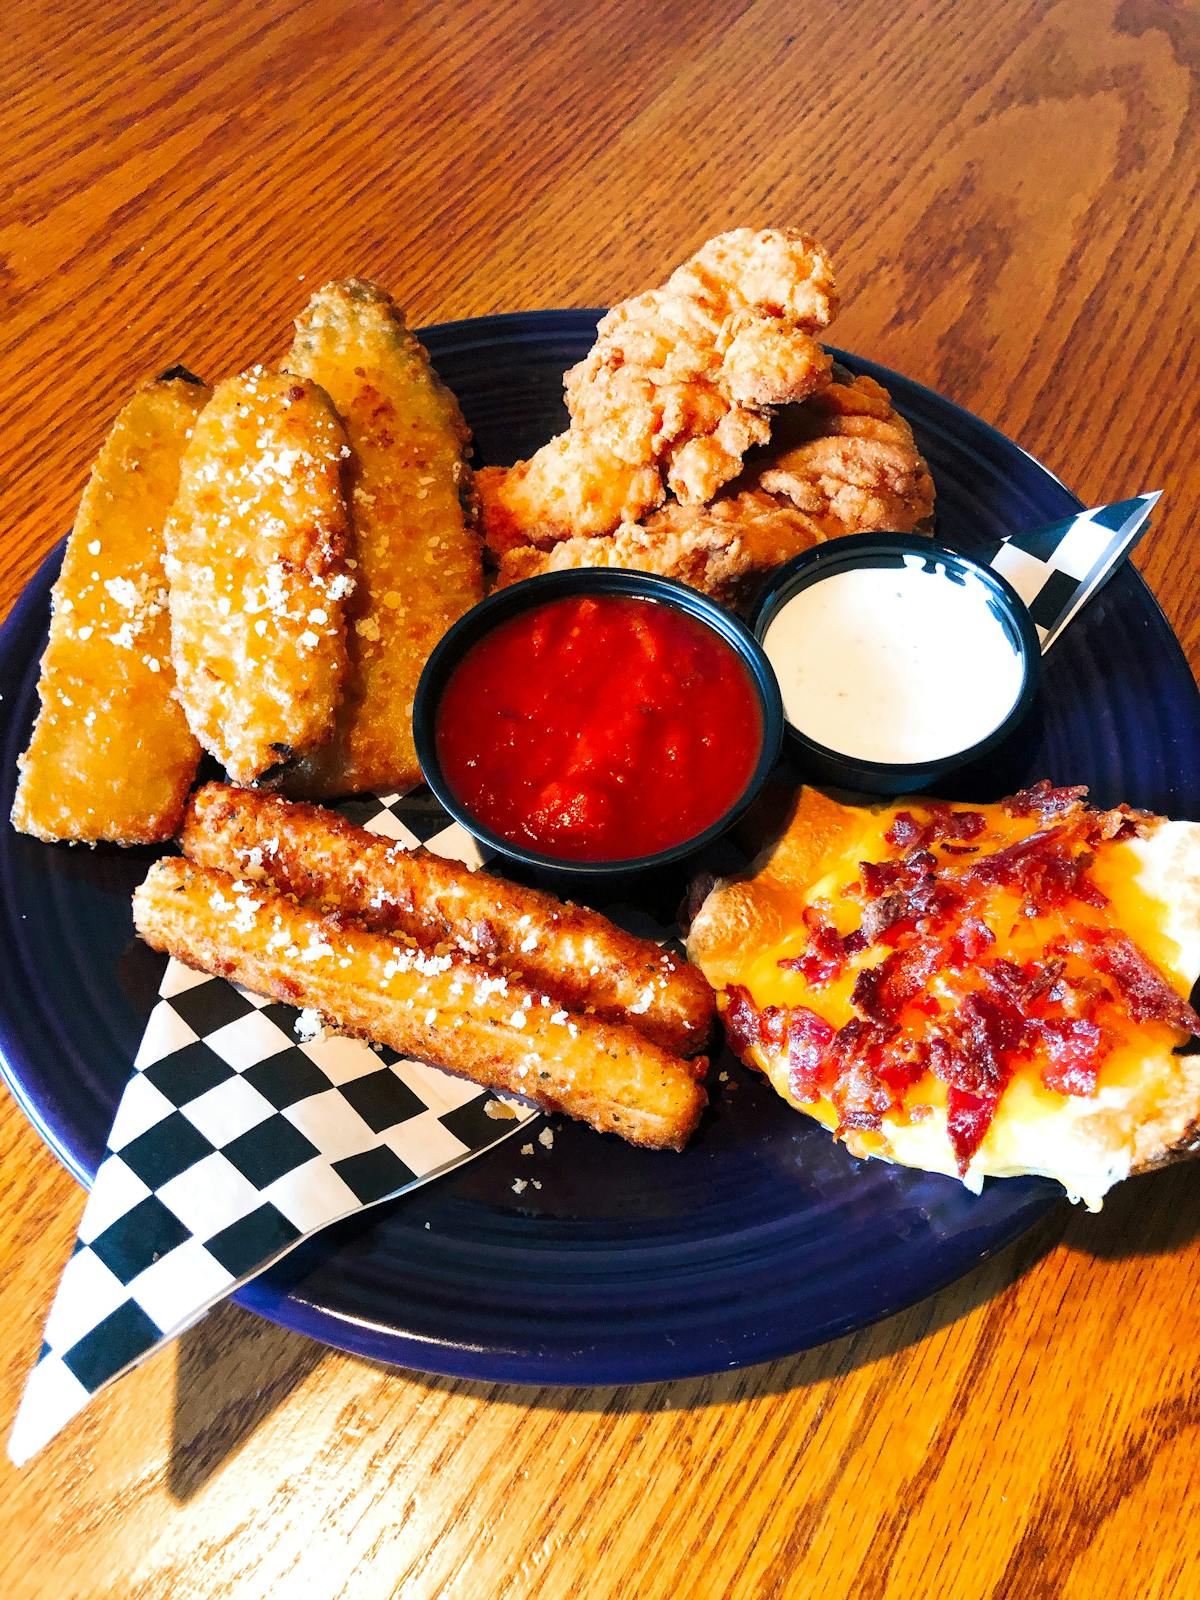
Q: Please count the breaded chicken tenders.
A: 2